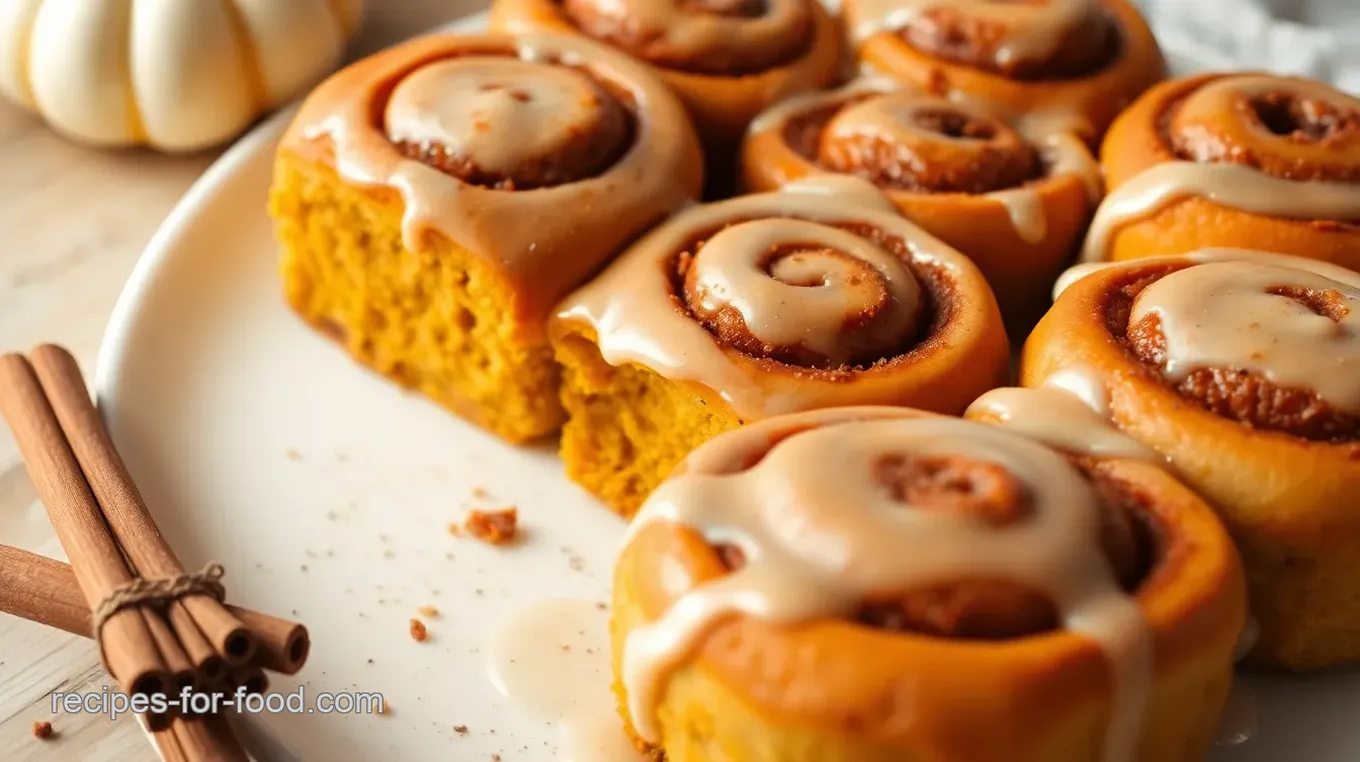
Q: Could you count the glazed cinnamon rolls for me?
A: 8